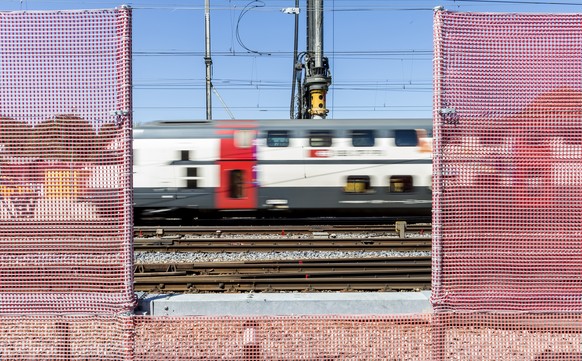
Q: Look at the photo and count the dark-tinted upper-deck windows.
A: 4